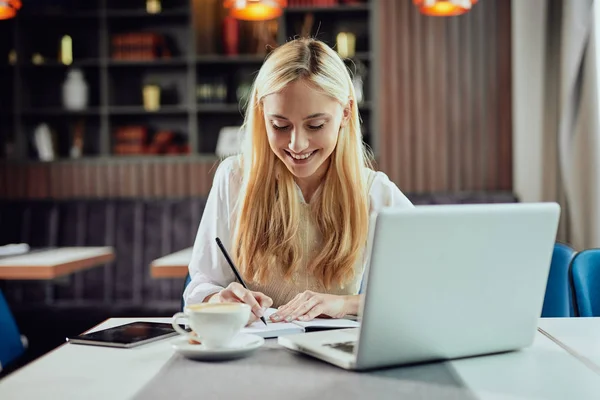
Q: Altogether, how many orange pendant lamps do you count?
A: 3